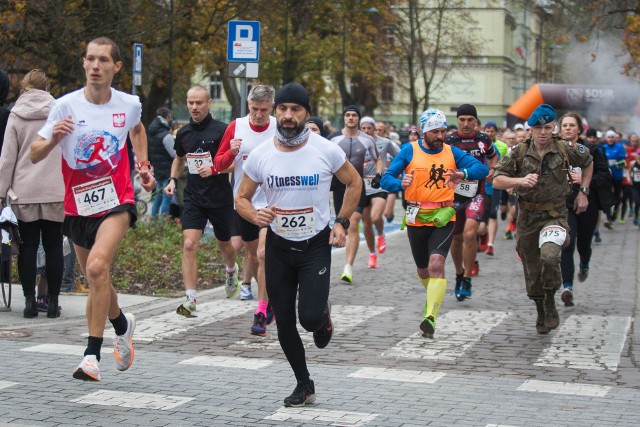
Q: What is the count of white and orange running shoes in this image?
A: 2